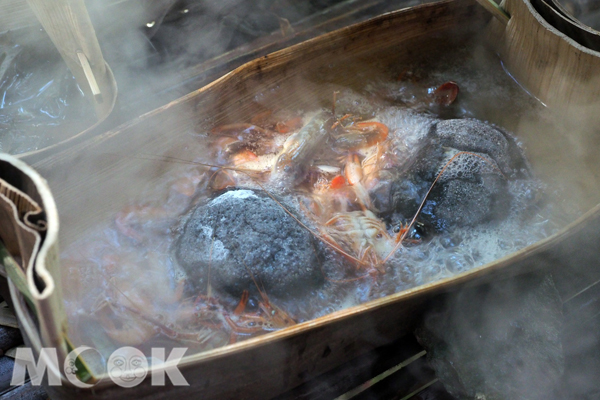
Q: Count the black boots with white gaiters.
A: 0